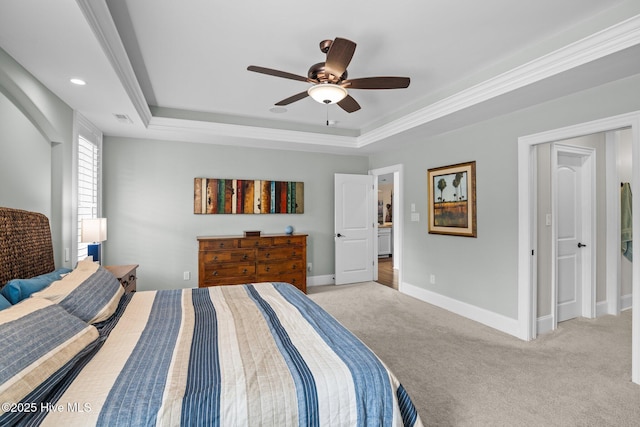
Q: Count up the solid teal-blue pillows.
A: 2